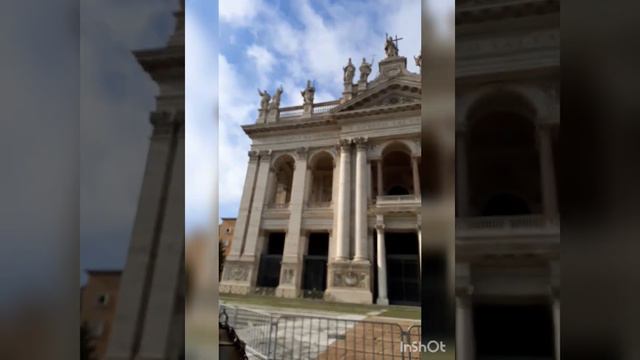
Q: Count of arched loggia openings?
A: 3